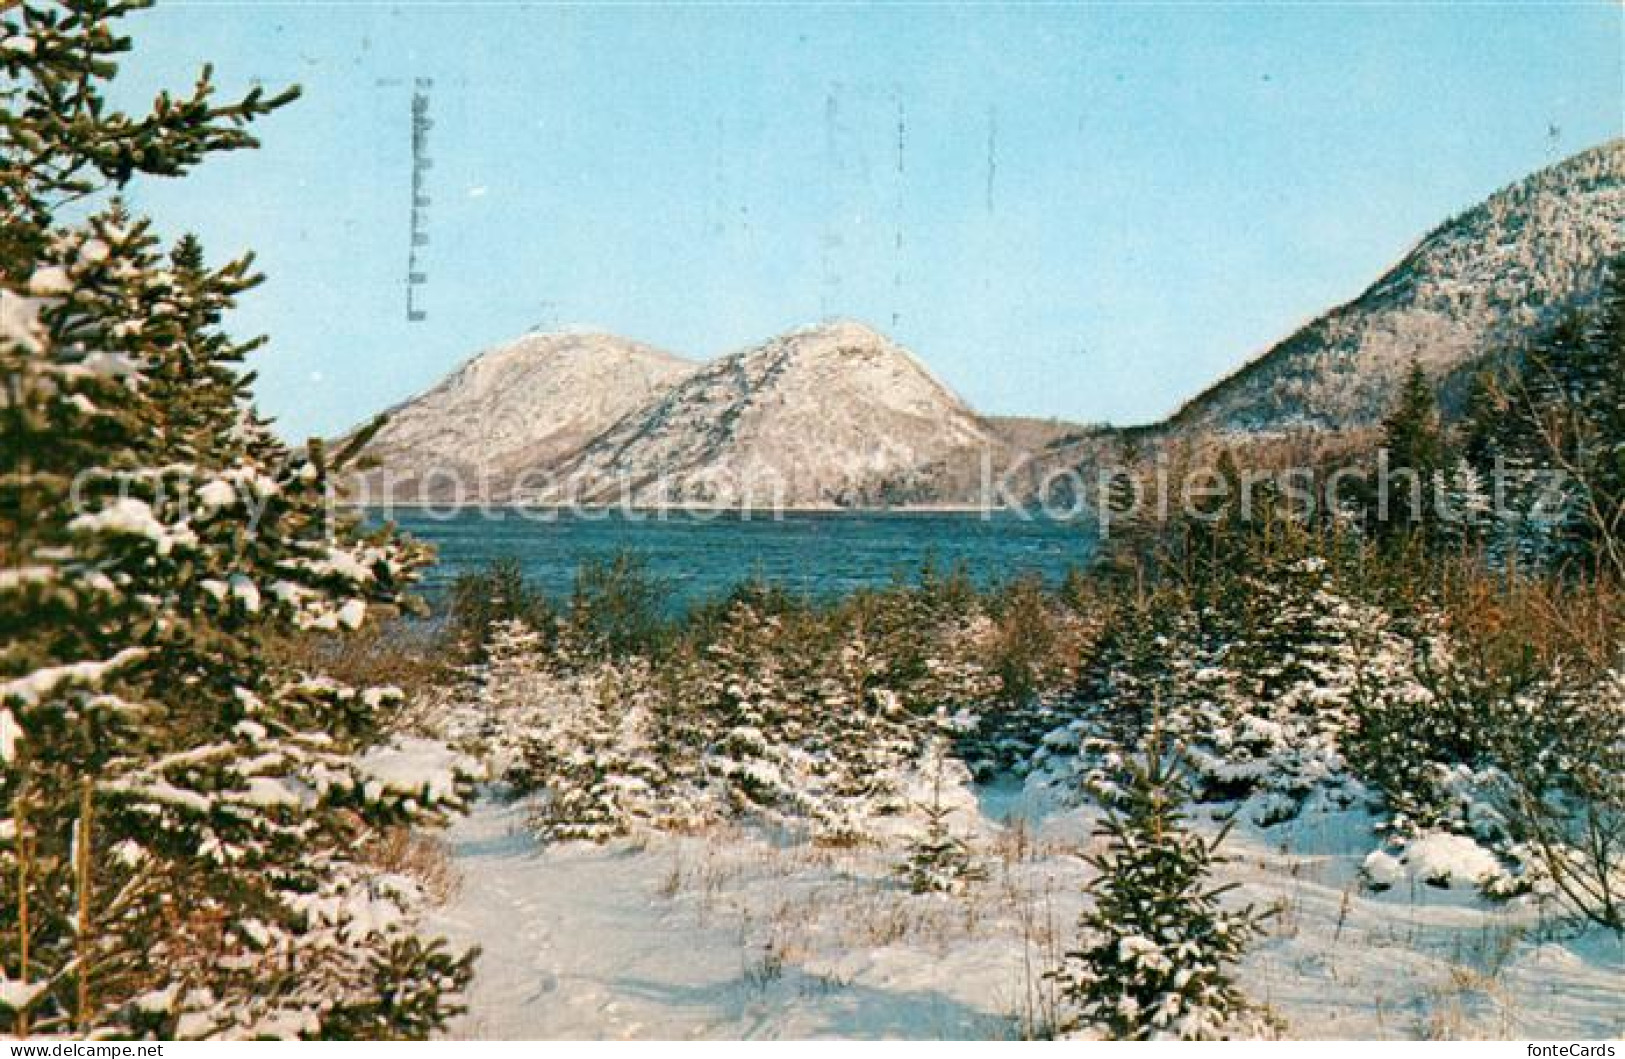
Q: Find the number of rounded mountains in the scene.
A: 2